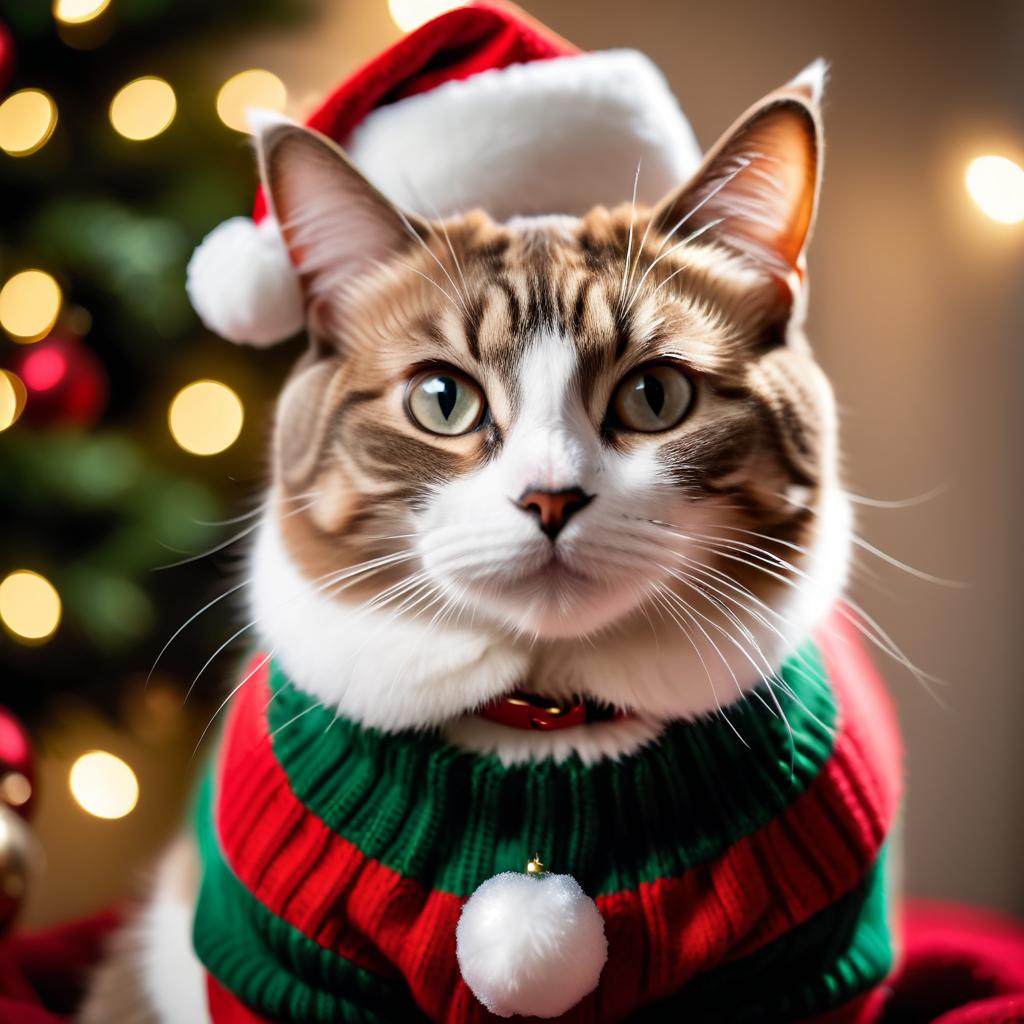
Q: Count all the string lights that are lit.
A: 11